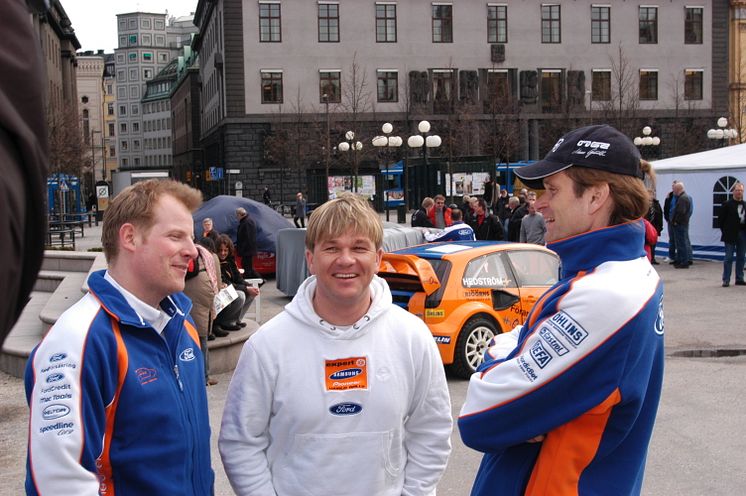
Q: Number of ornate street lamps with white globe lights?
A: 5